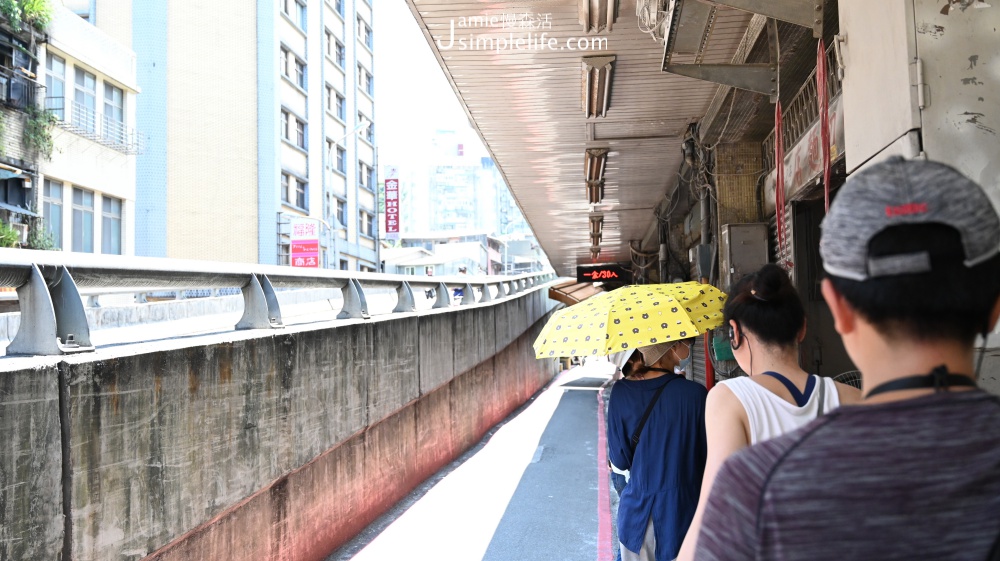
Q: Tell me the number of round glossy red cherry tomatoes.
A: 0